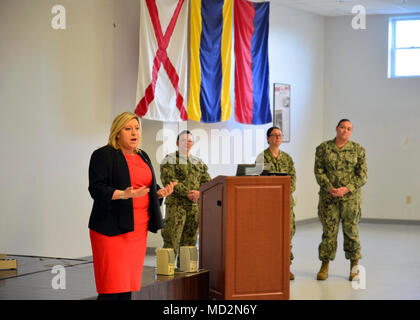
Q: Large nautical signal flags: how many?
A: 3